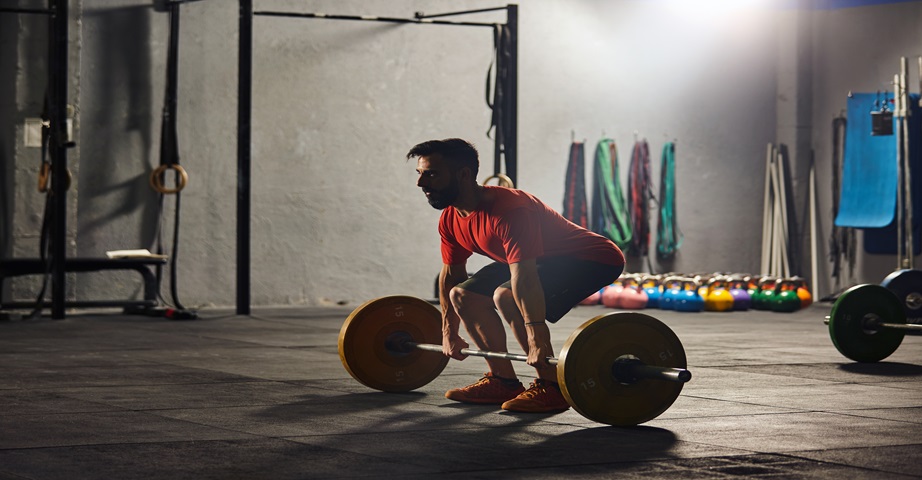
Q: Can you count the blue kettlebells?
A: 3